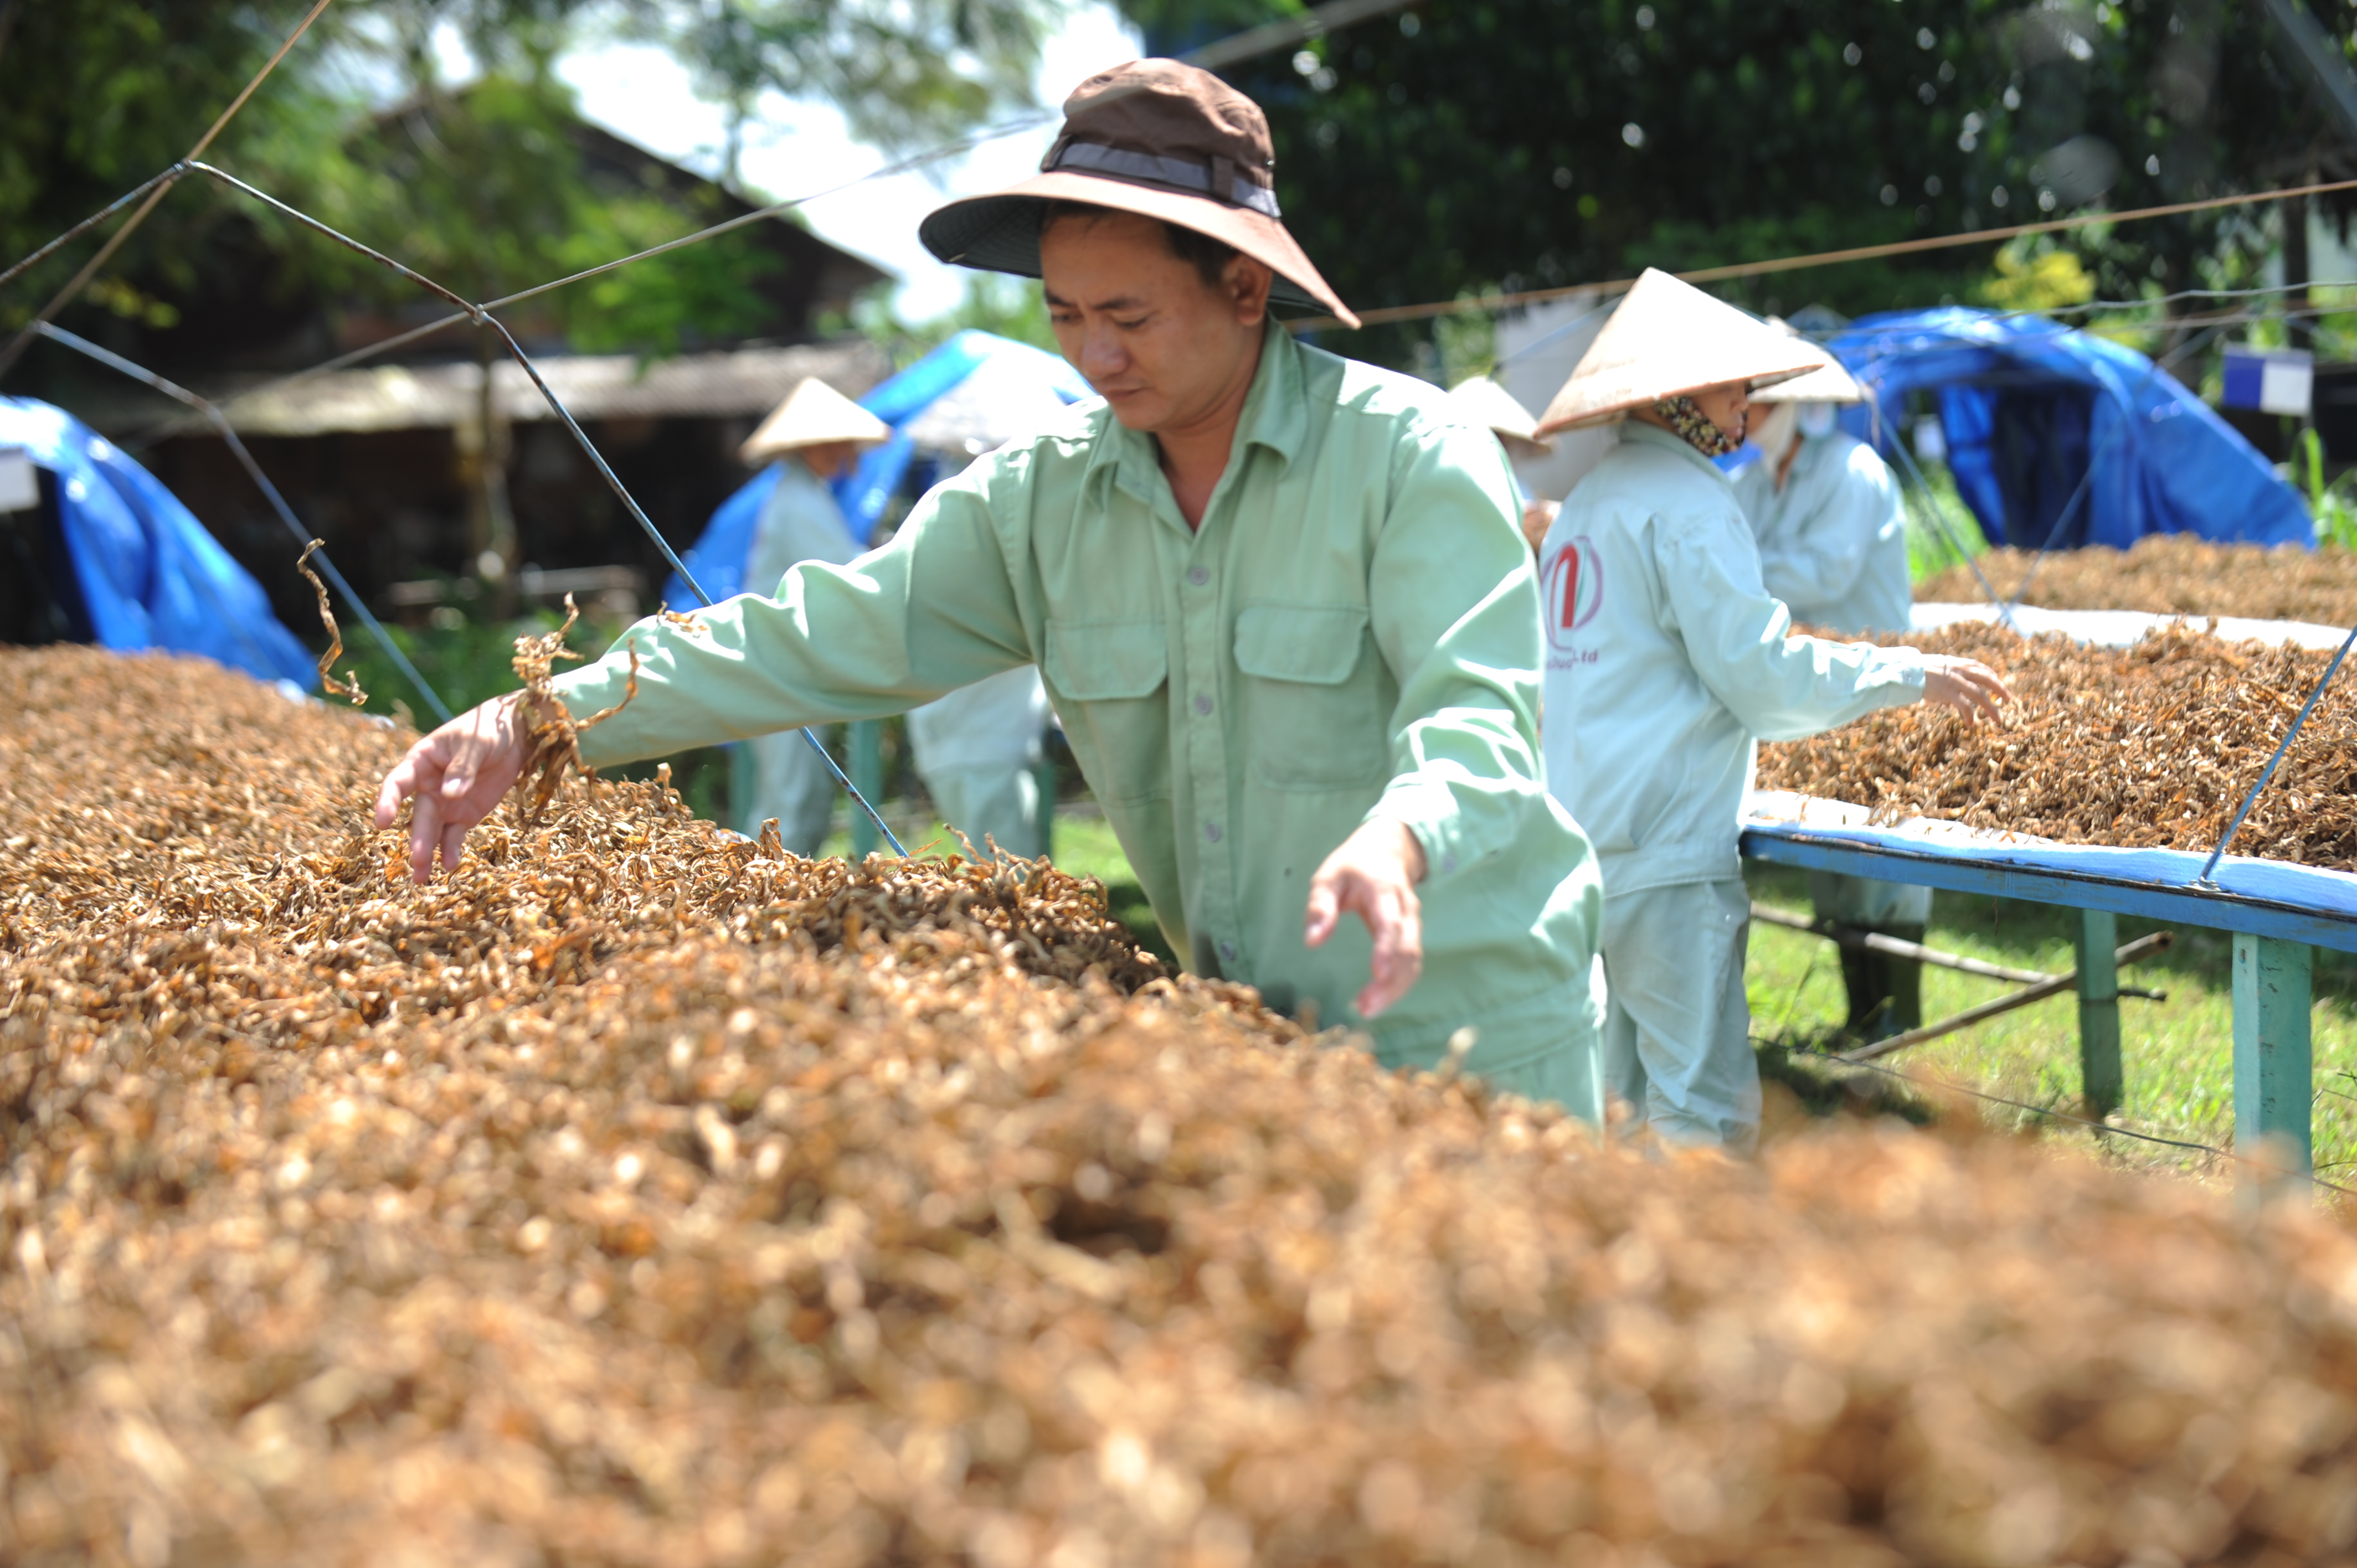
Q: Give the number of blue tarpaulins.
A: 3